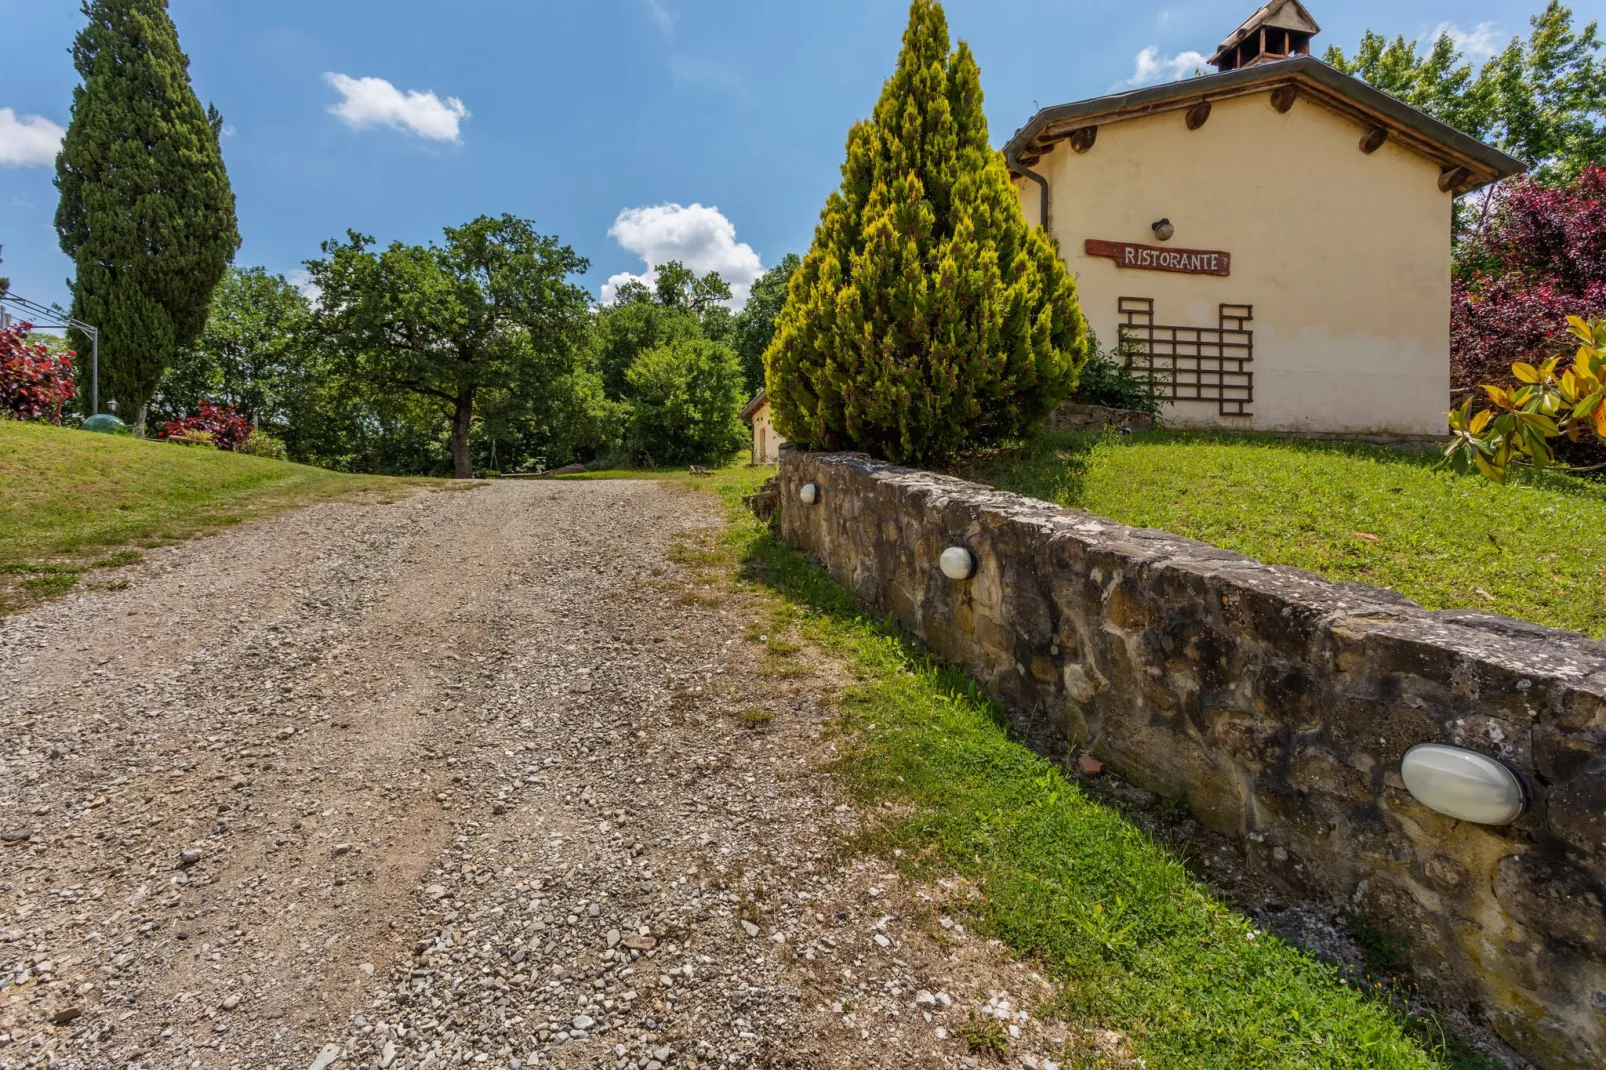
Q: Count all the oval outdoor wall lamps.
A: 3